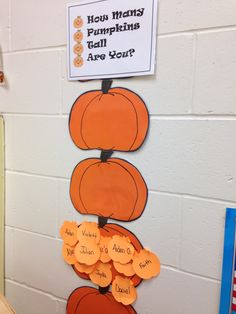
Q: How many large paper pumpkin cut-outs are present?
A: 4